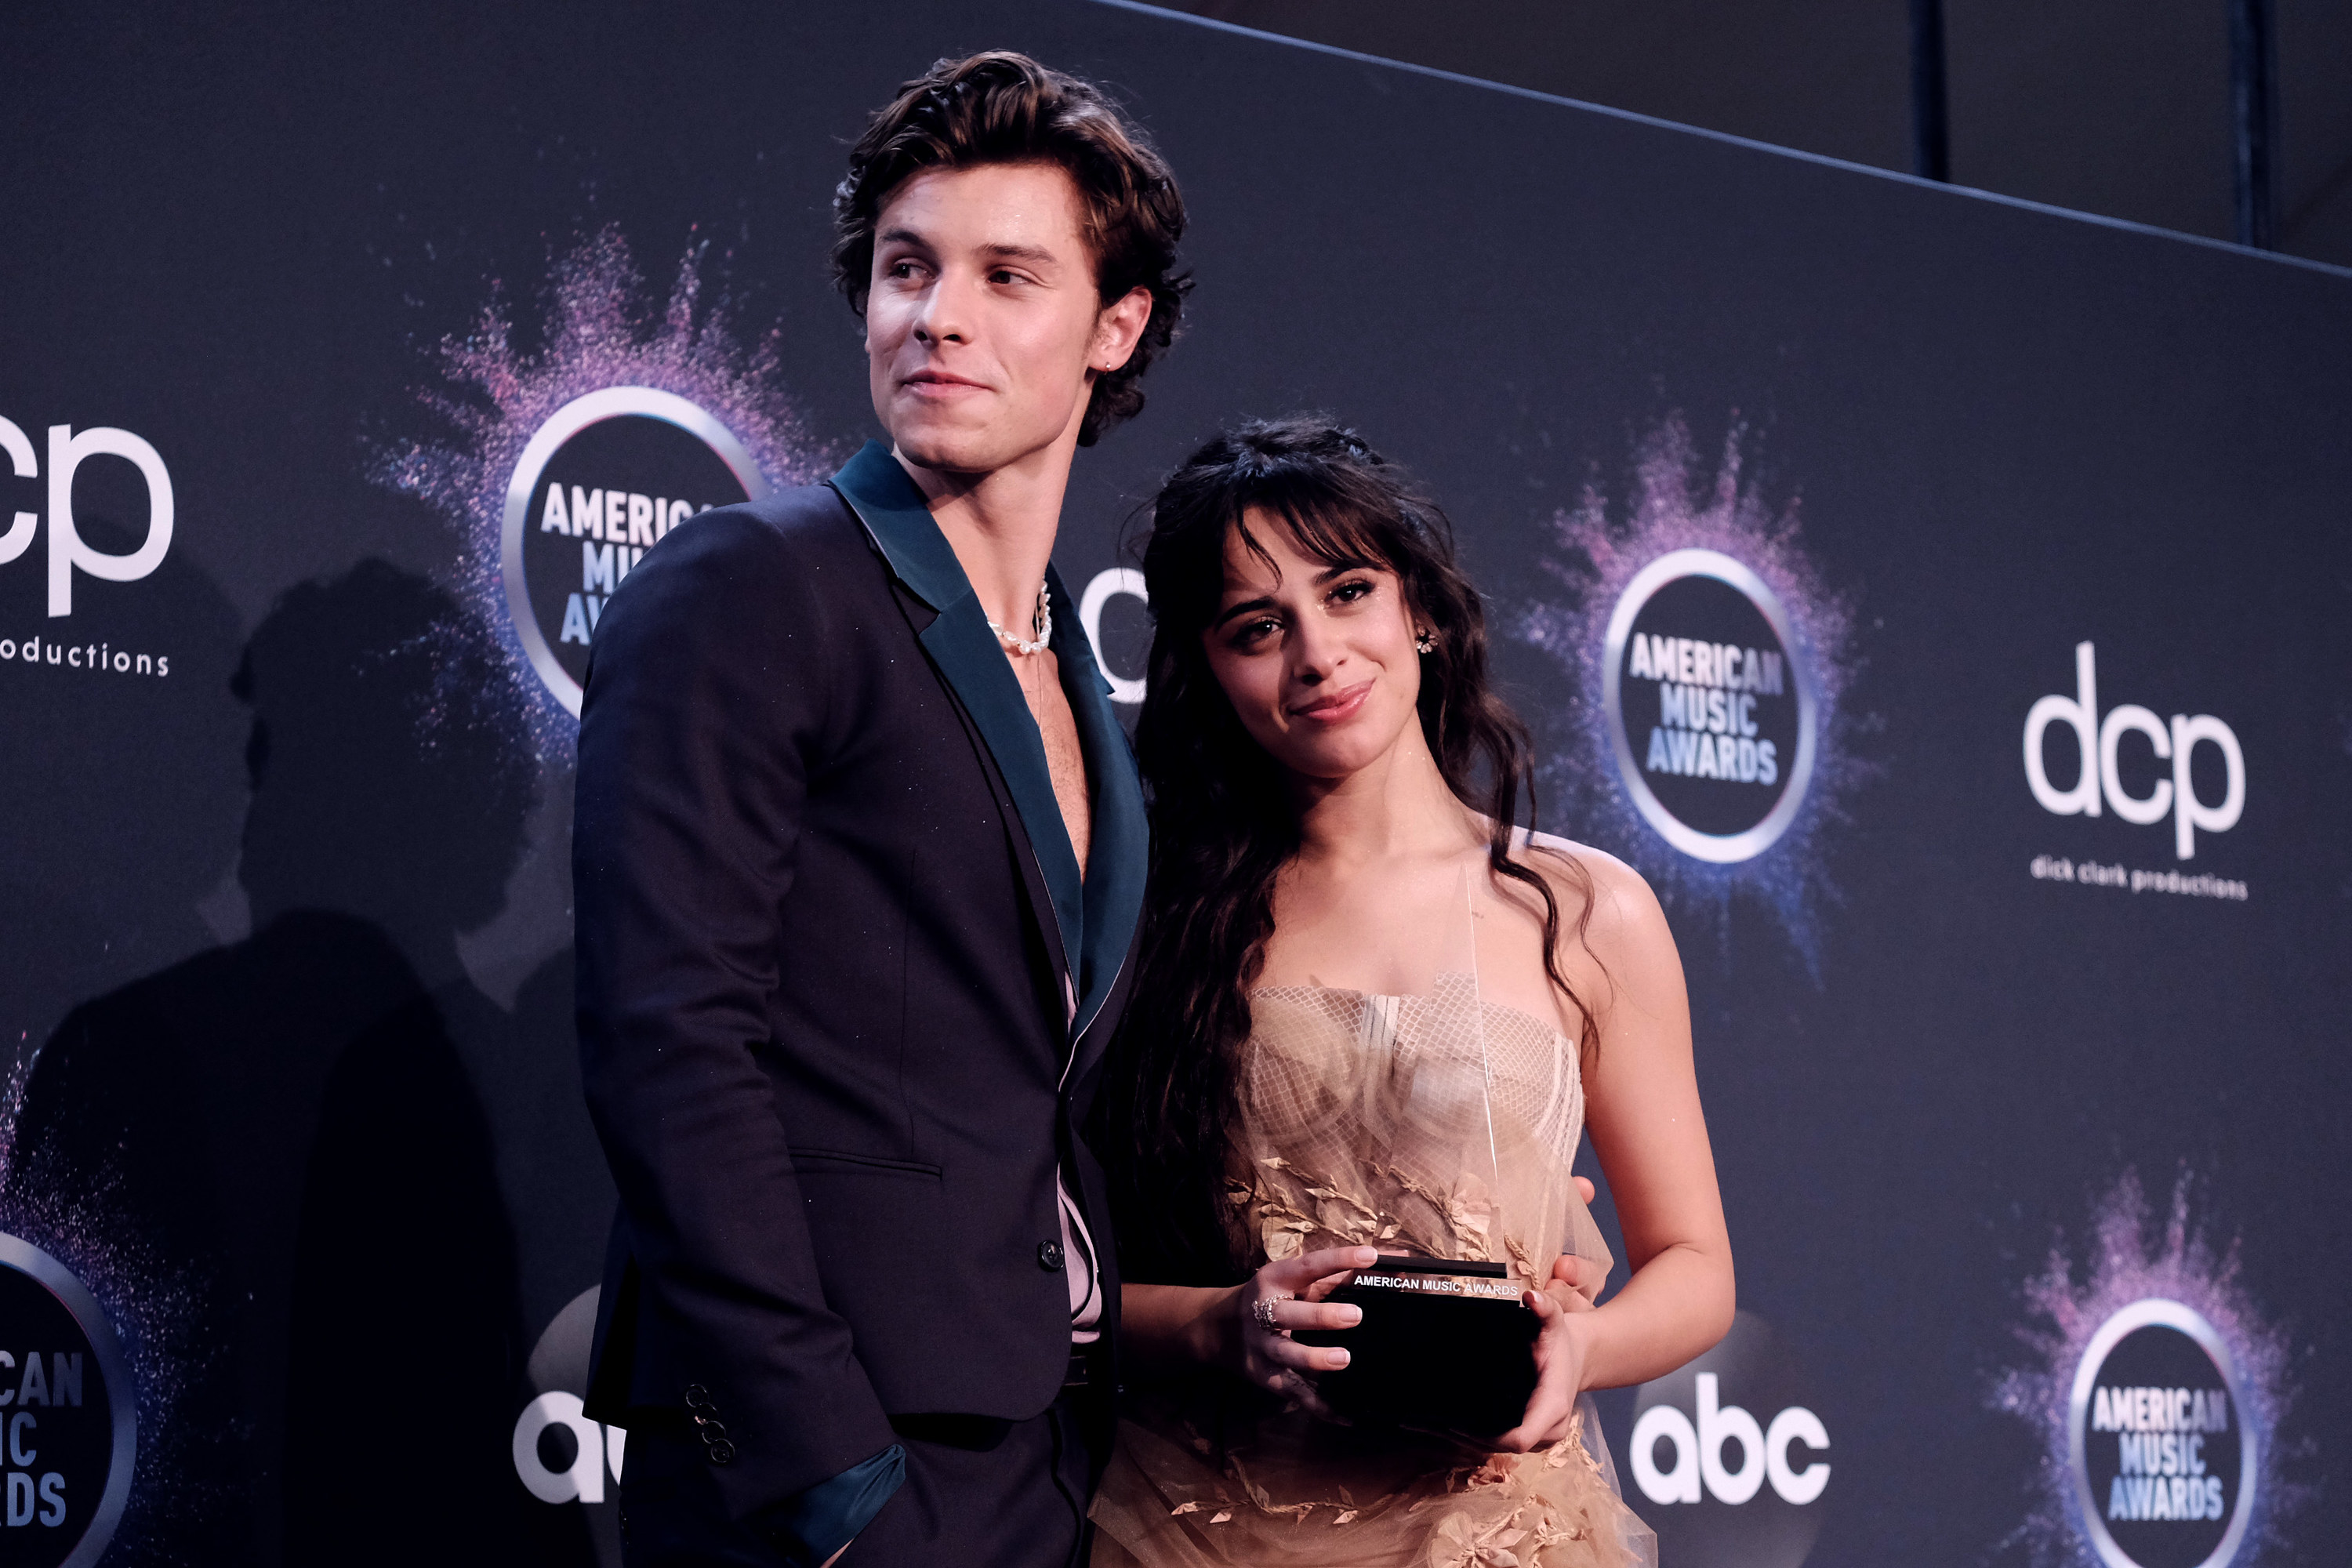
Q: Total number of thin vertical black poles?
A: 2